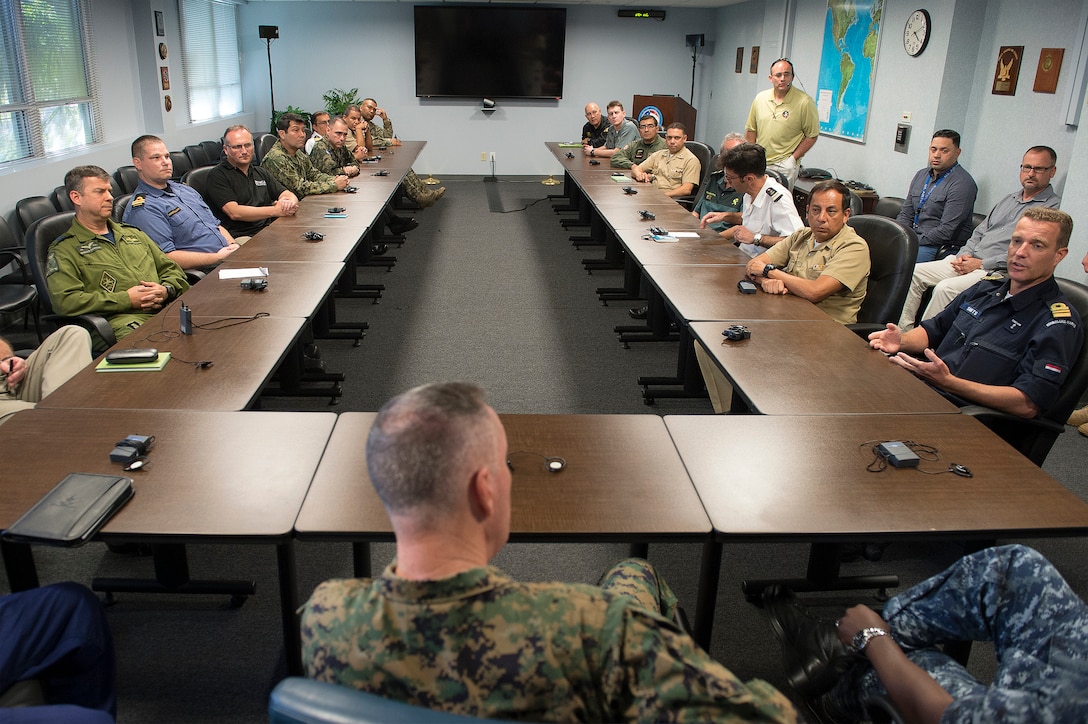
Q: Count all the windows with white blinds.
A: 2